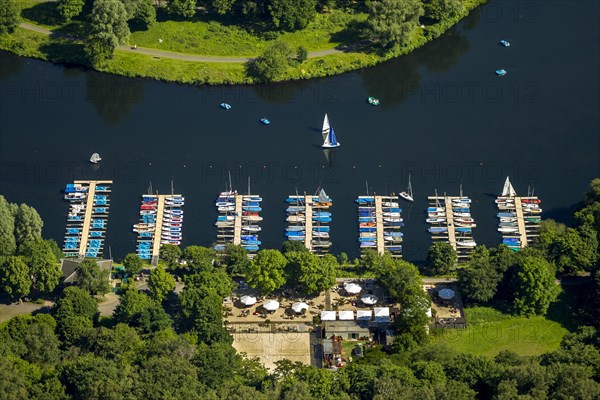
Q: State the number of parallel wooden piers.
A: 7